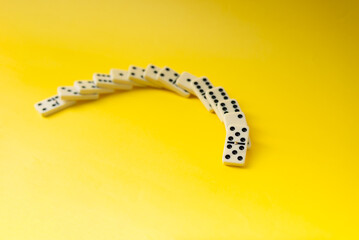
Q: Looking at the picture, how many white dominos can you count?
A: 14